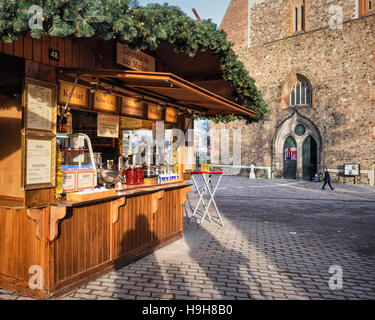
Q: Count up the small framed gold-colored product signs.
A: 5